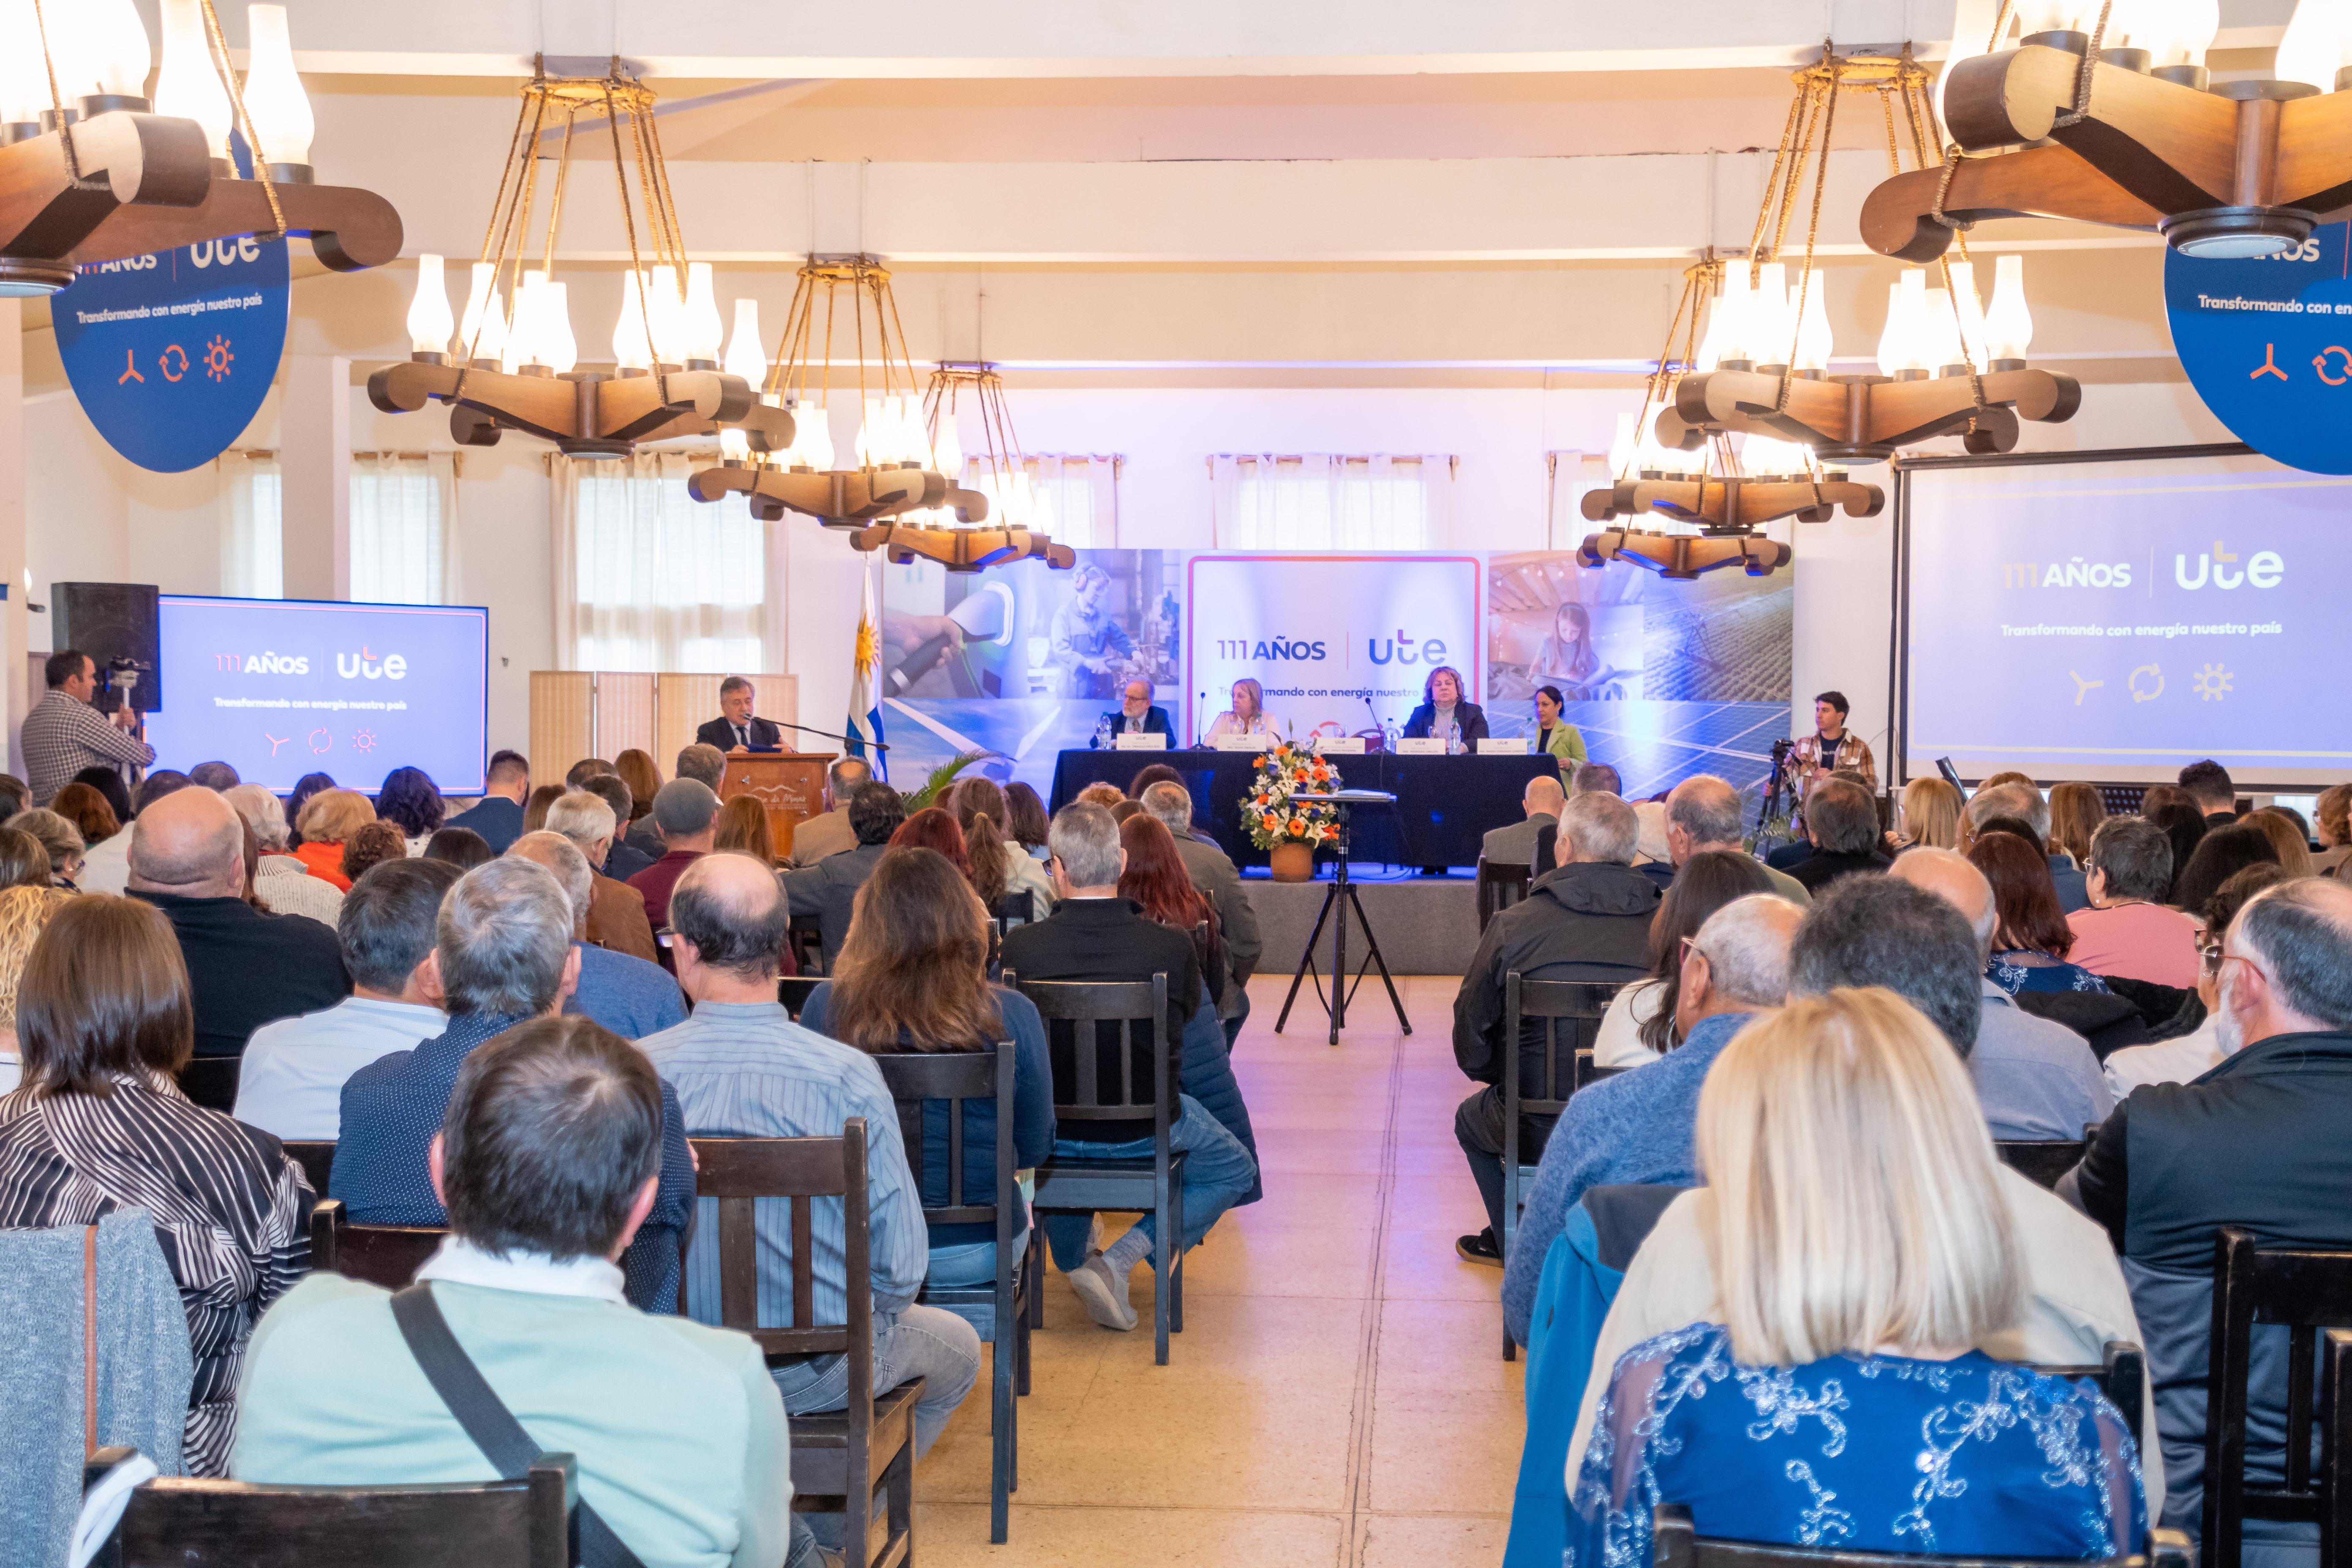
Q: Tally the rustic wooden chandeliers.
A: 8